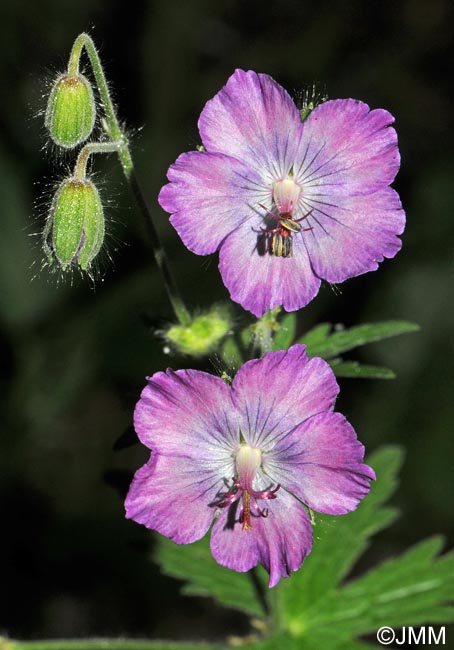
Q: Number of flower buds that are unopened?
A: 2